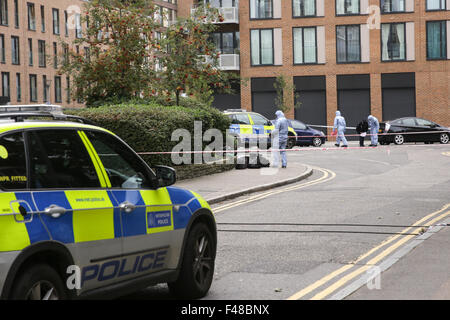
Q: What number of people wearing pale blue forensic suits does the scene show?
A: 3